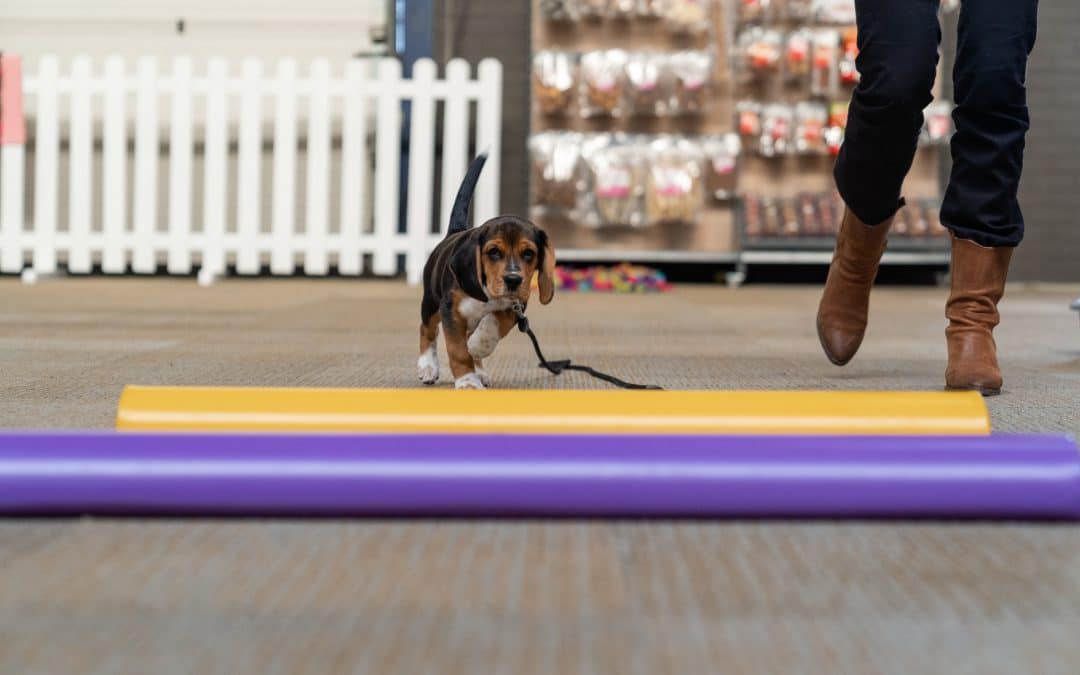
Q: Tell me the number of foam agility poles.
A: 2